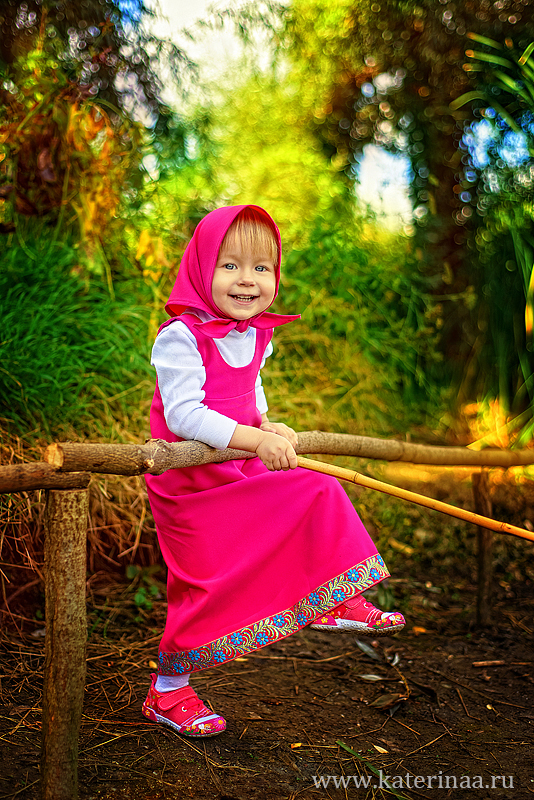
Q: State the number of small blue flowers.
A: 13